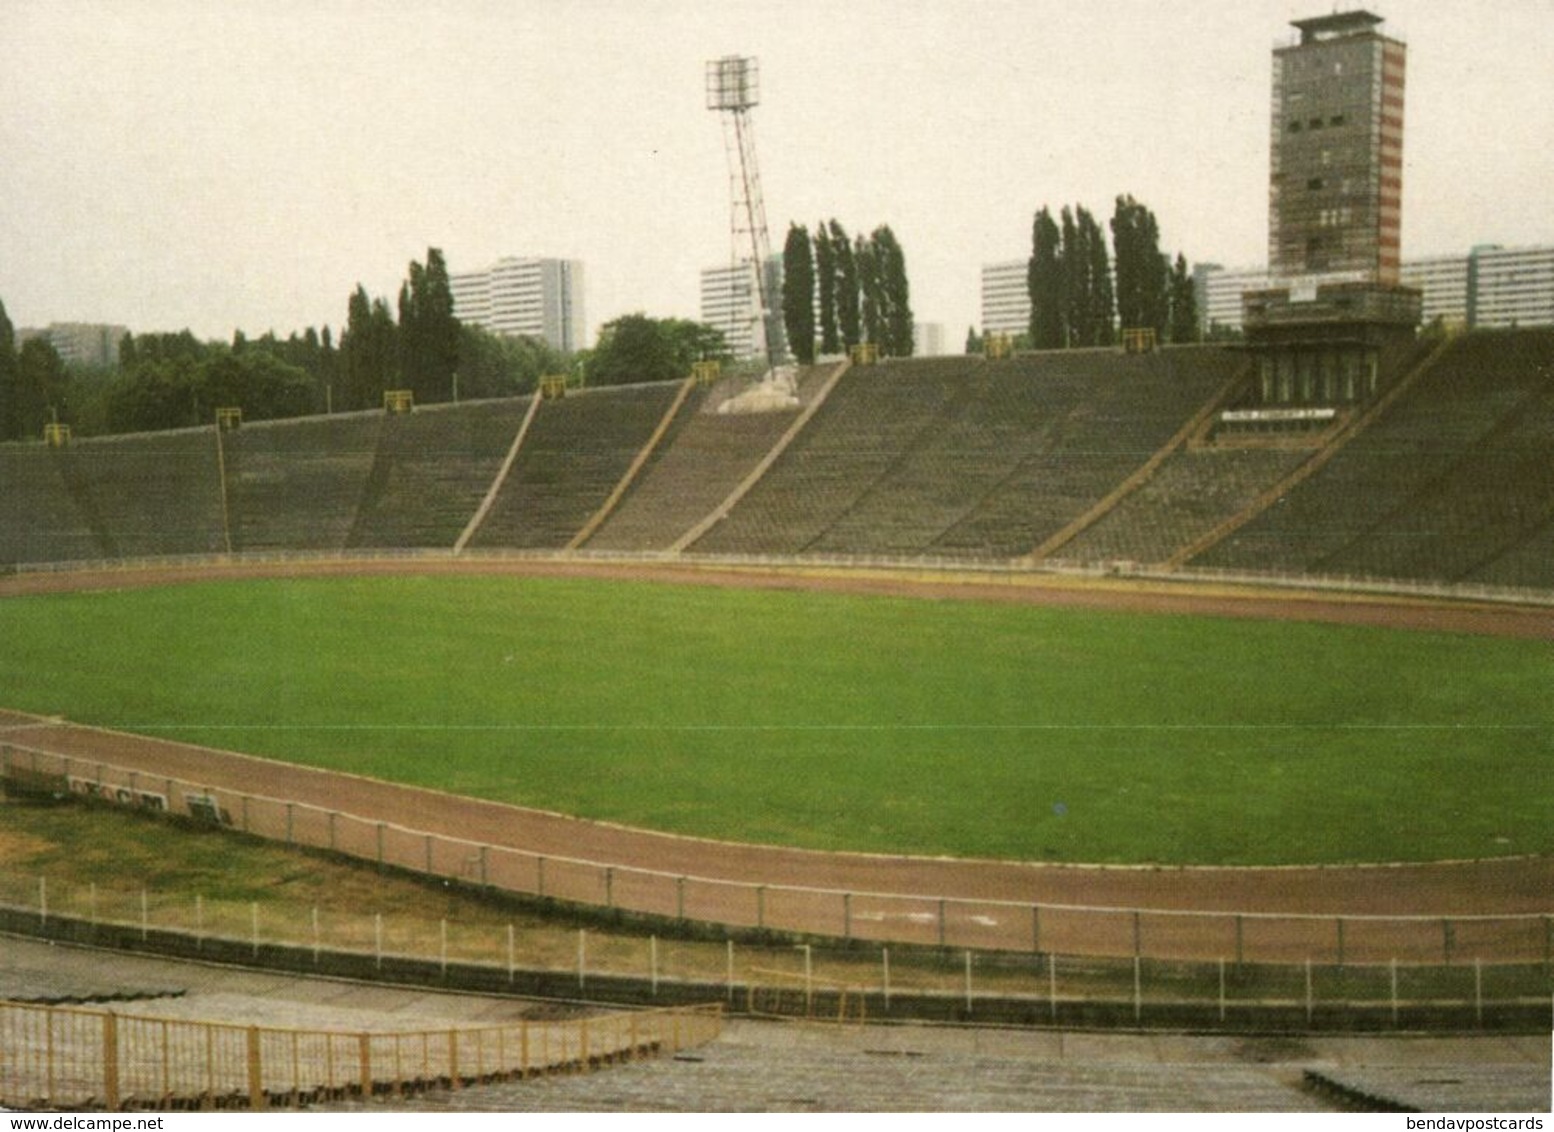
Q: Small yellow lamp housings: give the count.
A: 8